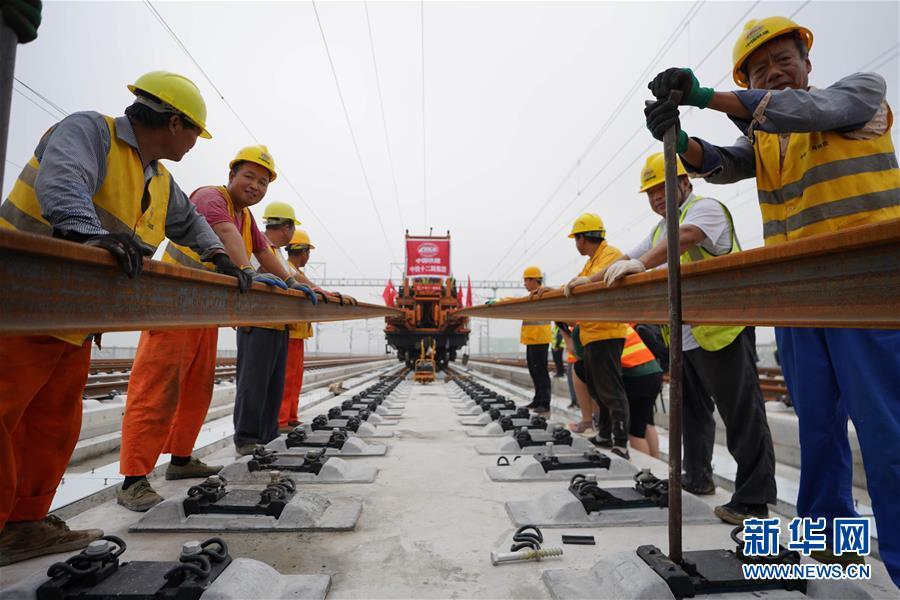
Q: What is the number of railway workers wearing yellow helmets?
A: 8